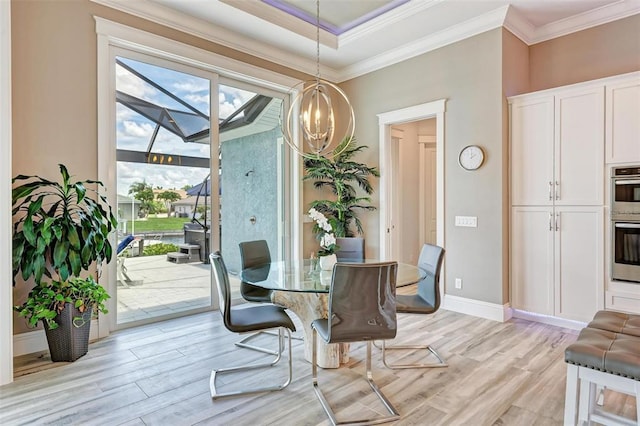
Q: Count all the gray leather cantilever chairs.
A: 5